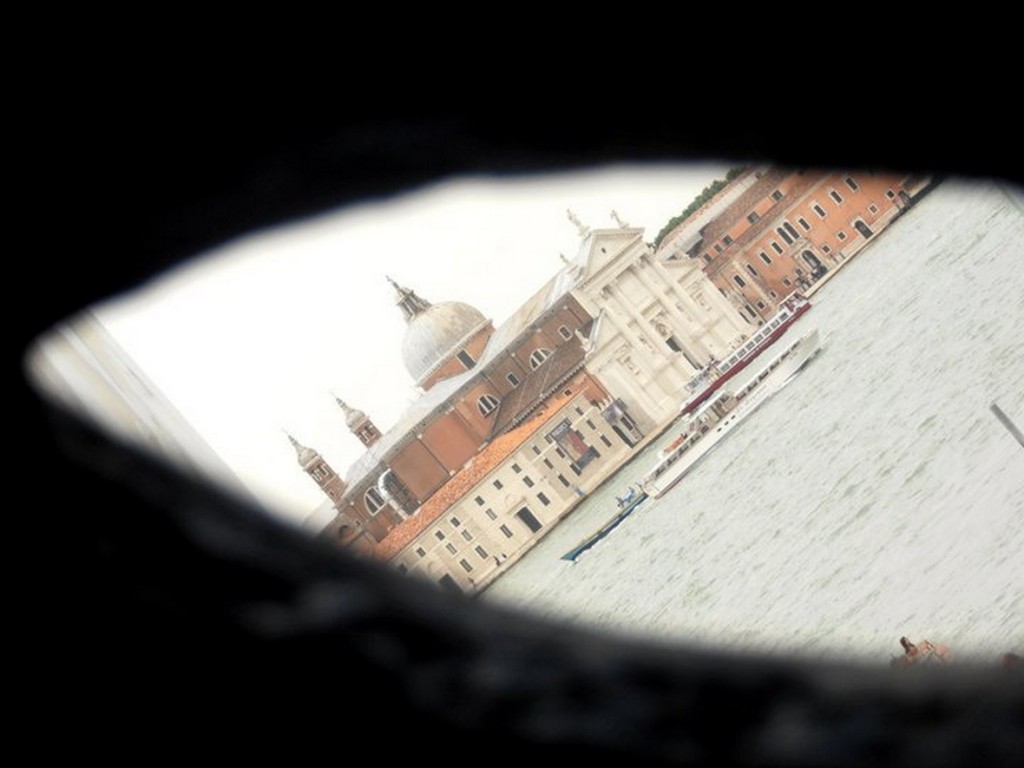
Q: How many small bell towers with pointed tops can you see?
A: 2